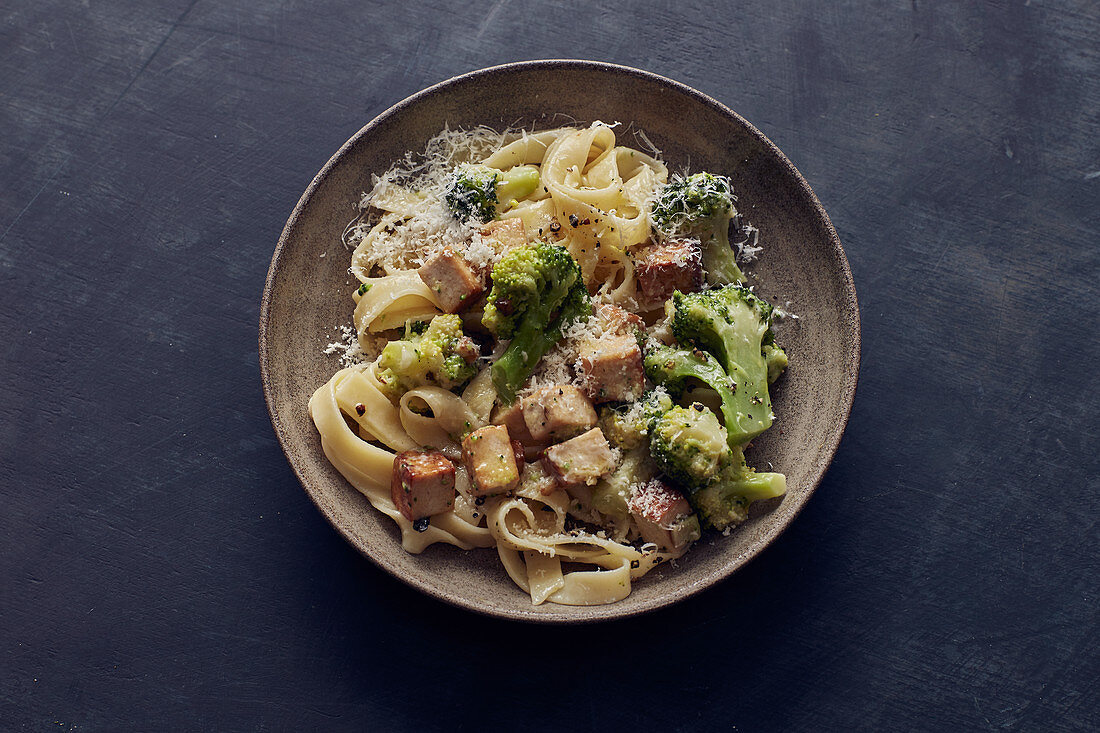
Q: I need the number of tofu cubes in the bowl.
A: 11